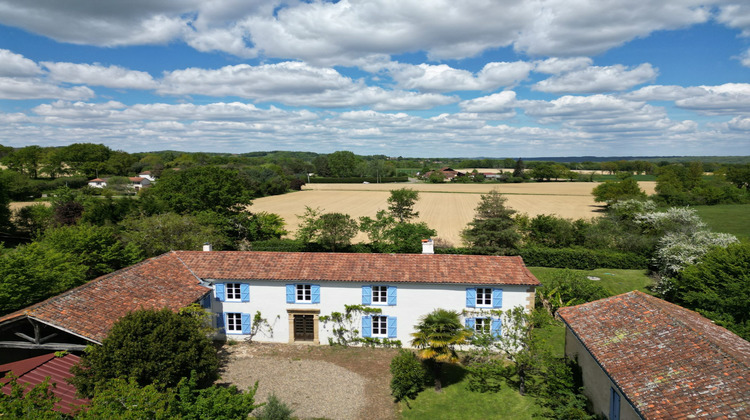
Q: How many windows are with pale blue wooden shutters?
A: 7